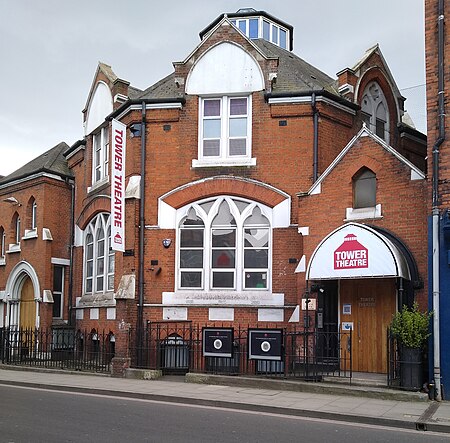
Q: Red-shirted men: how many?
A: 0